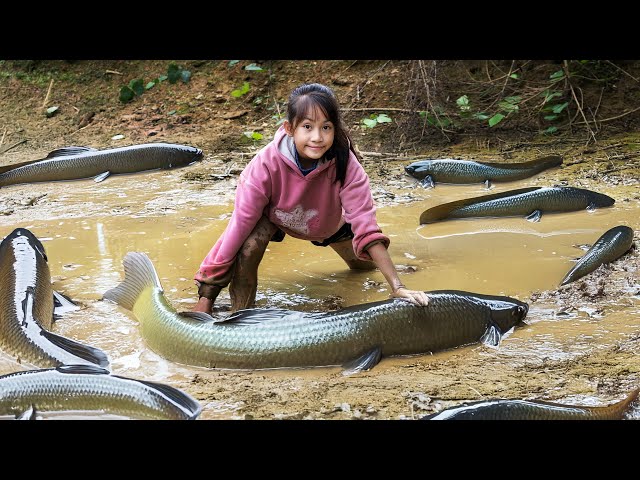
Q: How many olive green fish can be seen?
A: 8